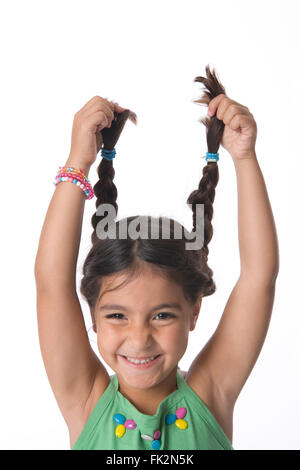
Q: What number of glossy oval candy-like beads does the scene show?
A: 9